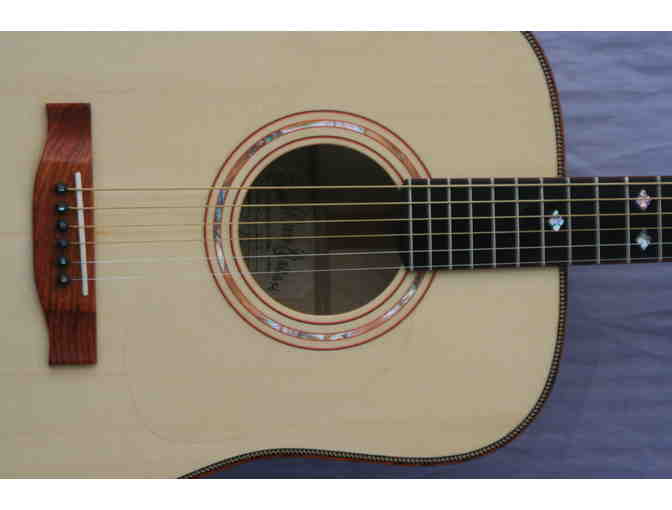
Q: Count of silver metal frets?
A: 11